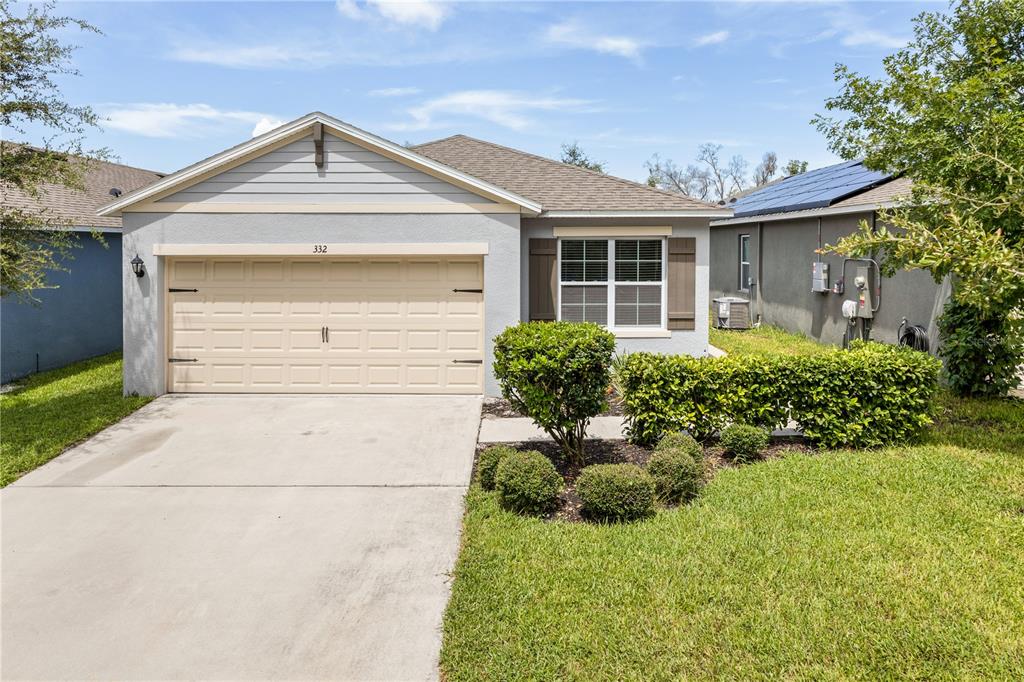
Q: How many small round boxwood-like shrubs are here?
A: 6